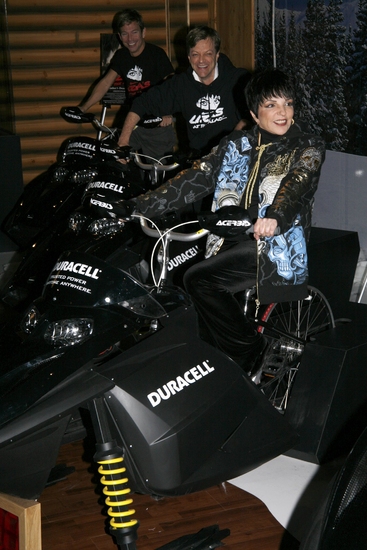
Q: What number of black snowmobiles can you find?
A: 3